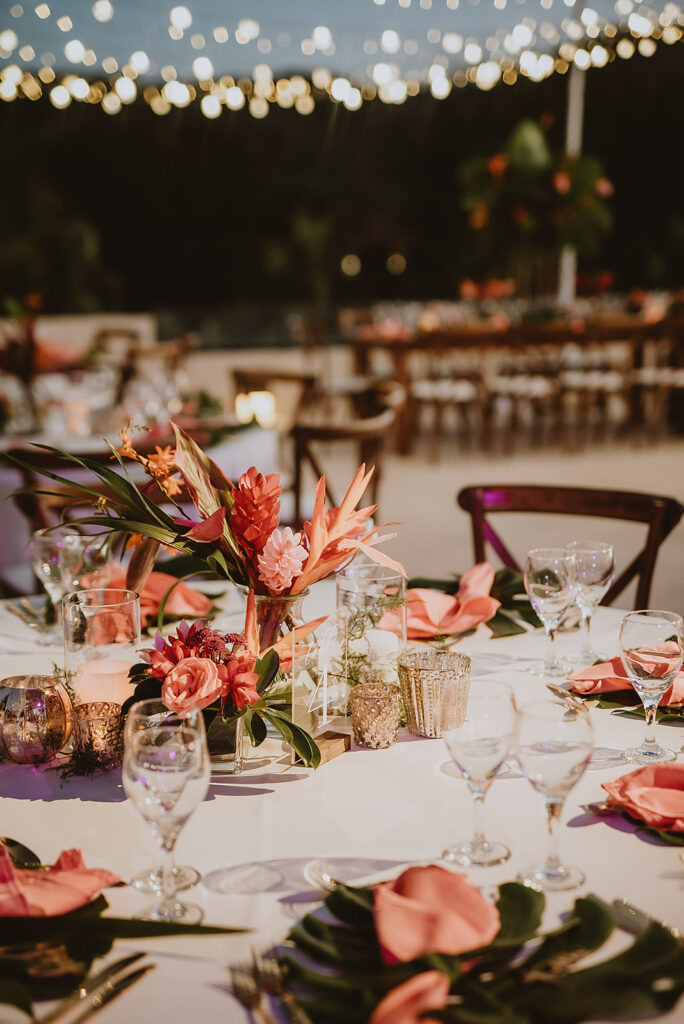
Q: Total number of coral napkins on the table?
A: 6